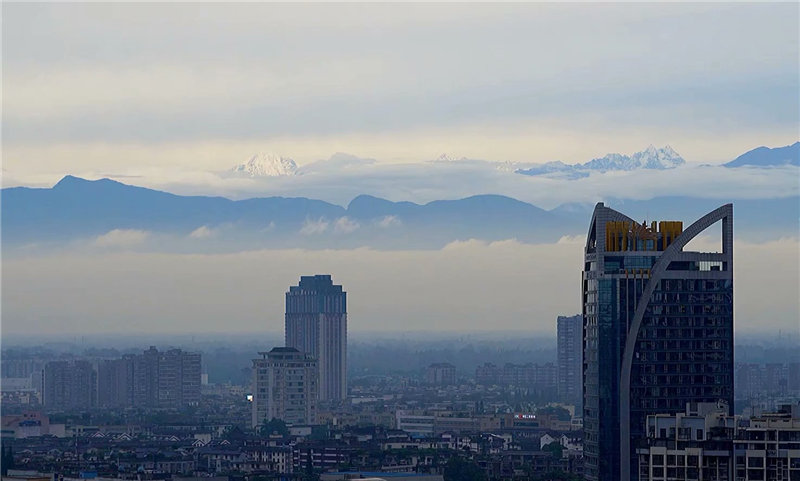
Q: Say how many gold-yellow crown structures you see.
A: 1